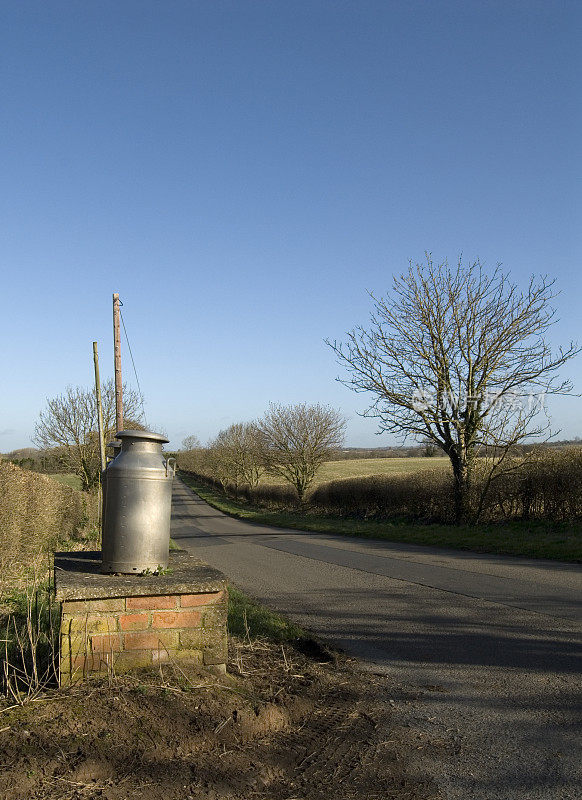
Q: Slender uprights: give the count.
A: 2